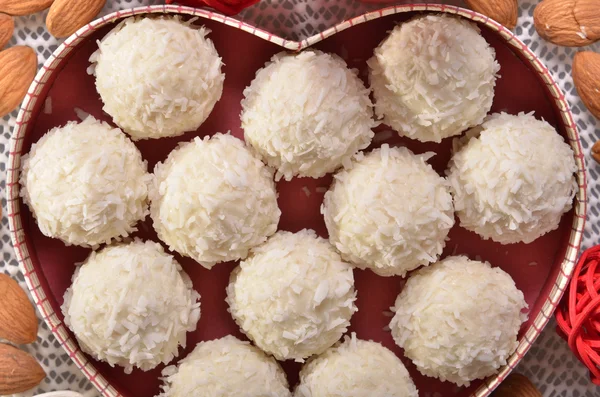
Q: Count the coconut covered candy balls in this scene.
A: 12